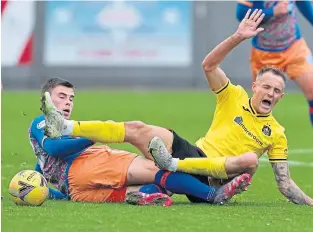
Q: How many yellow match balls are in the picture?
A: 1